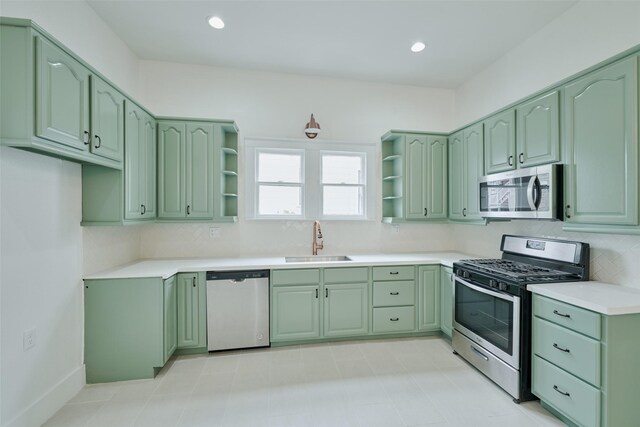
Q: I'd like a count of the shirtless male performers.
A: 0